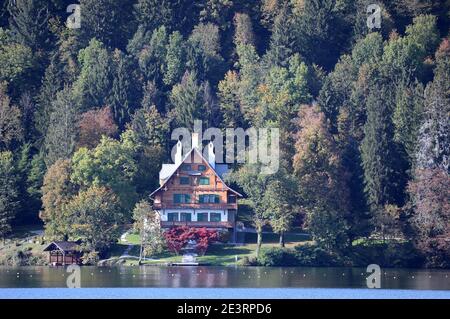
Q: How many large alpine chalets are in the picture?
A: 1